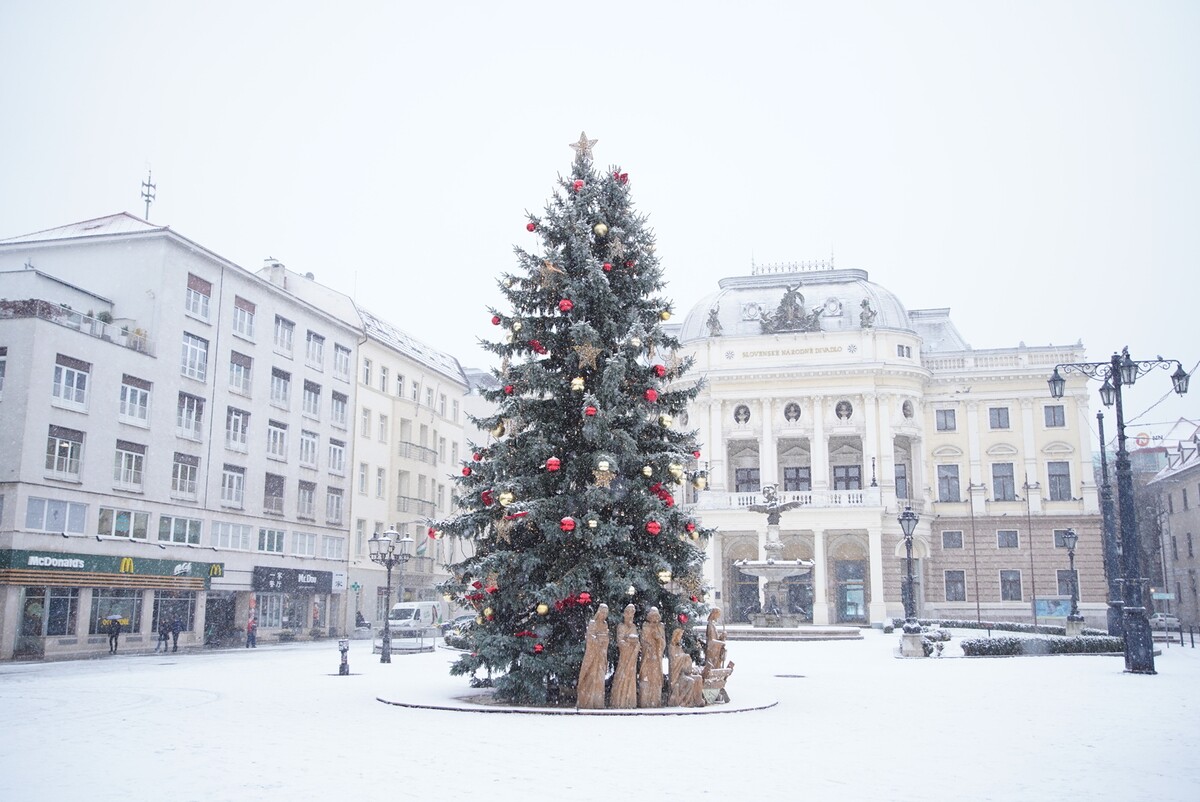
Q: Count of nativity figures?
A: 5